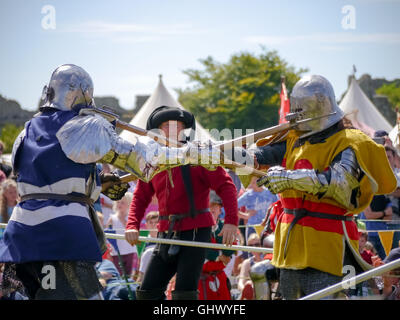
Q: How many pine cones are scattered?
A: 0